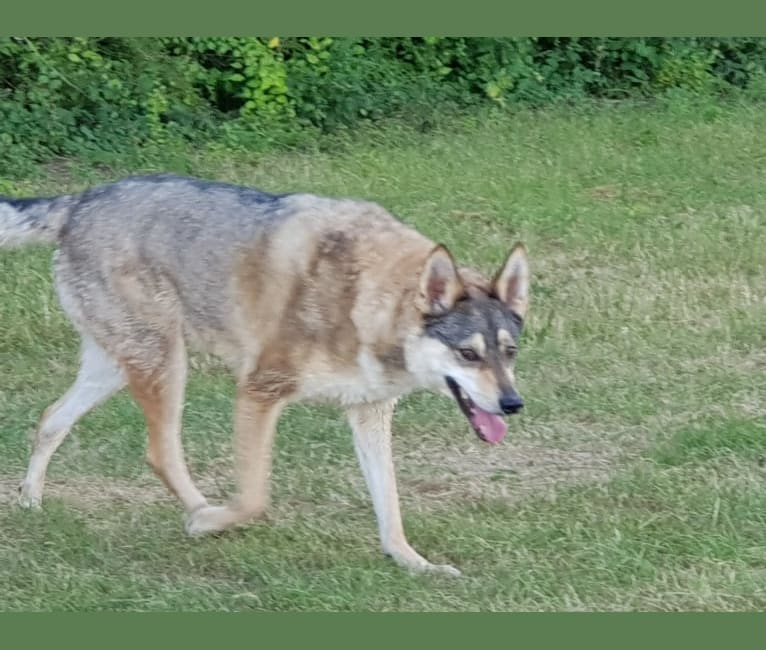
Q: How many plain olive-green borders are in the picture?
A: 2